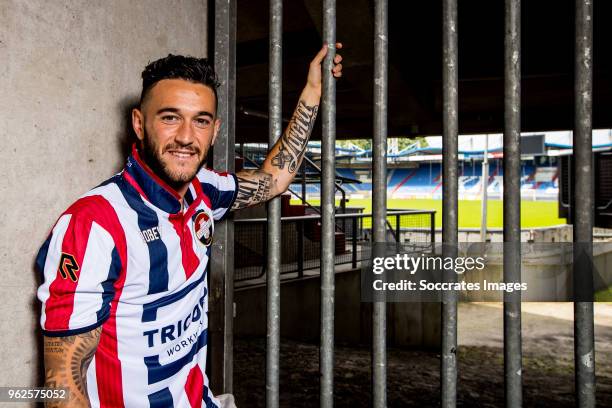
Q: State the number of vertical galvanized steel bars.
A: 6